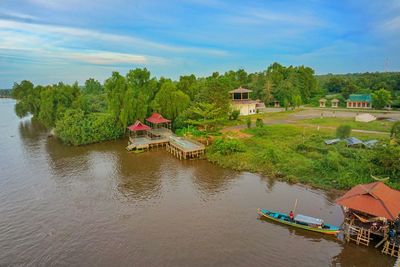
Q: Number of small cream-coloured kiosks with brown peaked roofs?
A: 2